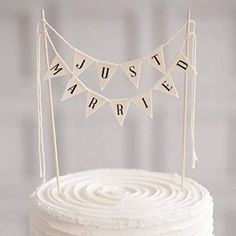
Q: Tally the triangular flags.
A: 11